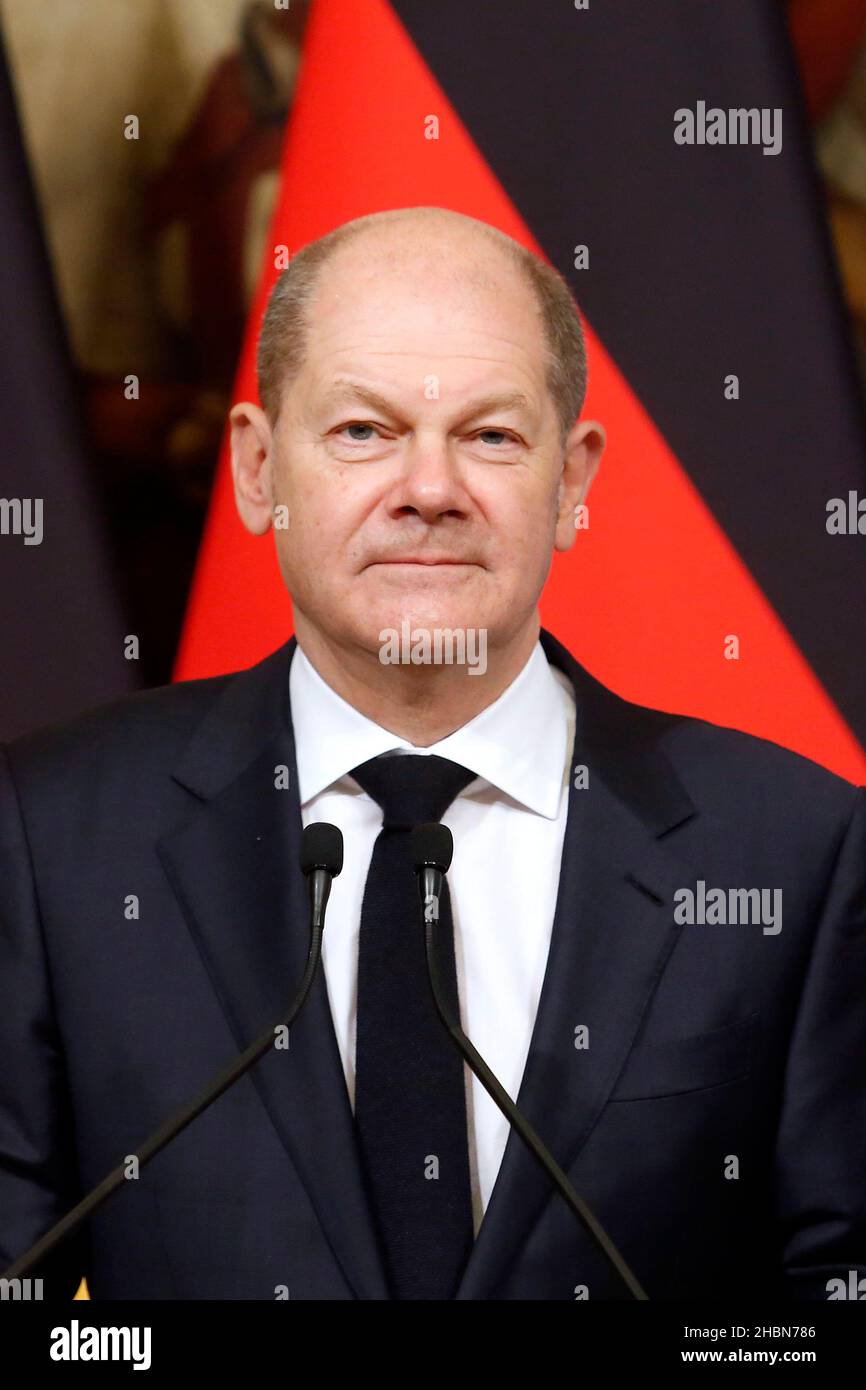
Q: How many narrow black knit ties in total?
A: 1